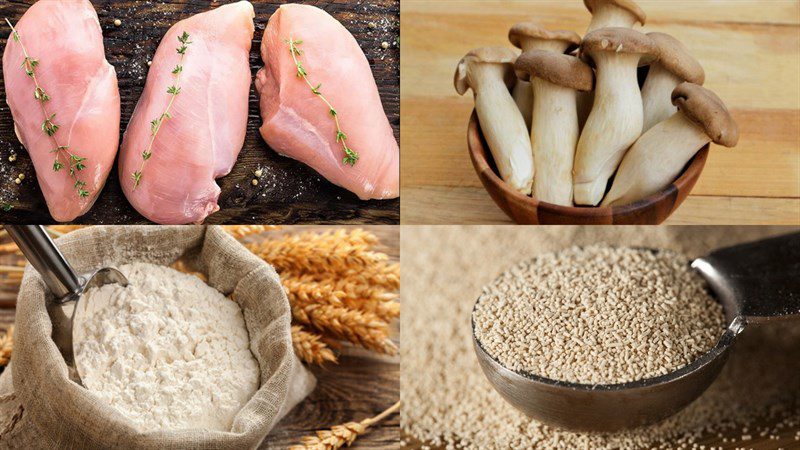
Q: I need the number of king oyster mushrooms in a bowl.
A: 7